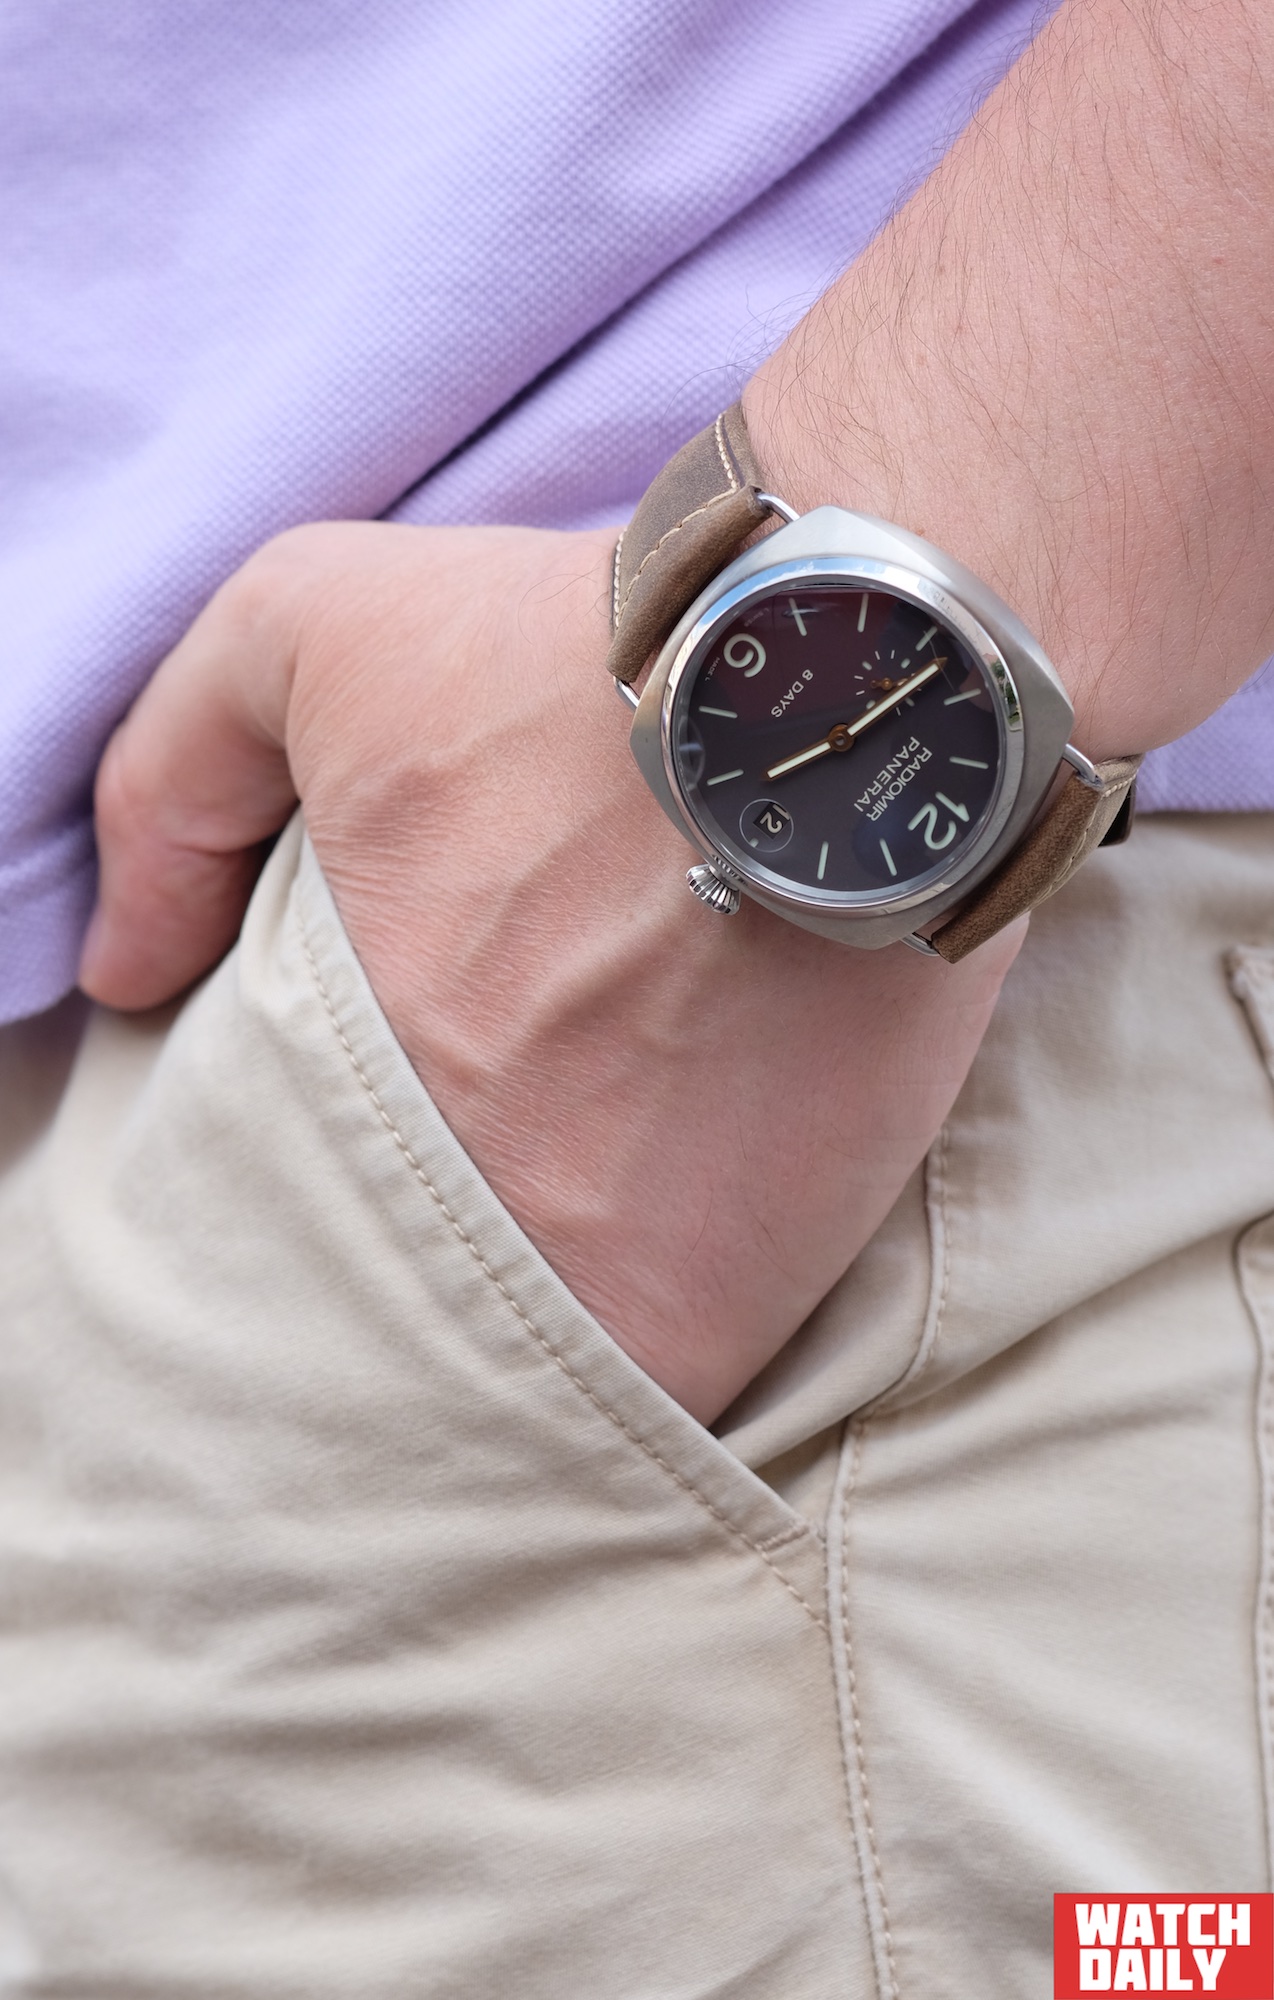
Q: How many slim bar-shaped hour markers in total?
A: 9